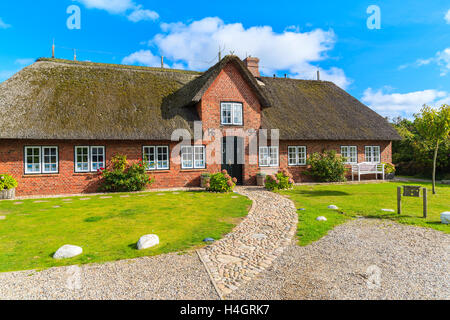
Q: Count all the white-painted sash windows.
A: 9